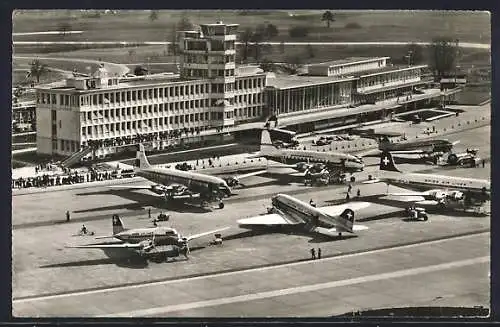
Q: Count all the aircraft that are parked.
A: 6